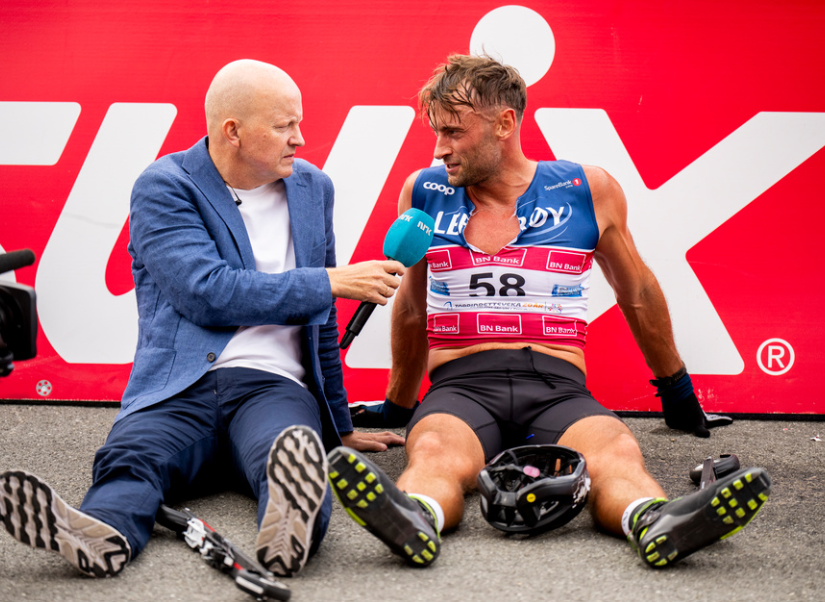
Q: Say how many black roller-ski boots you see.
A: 2